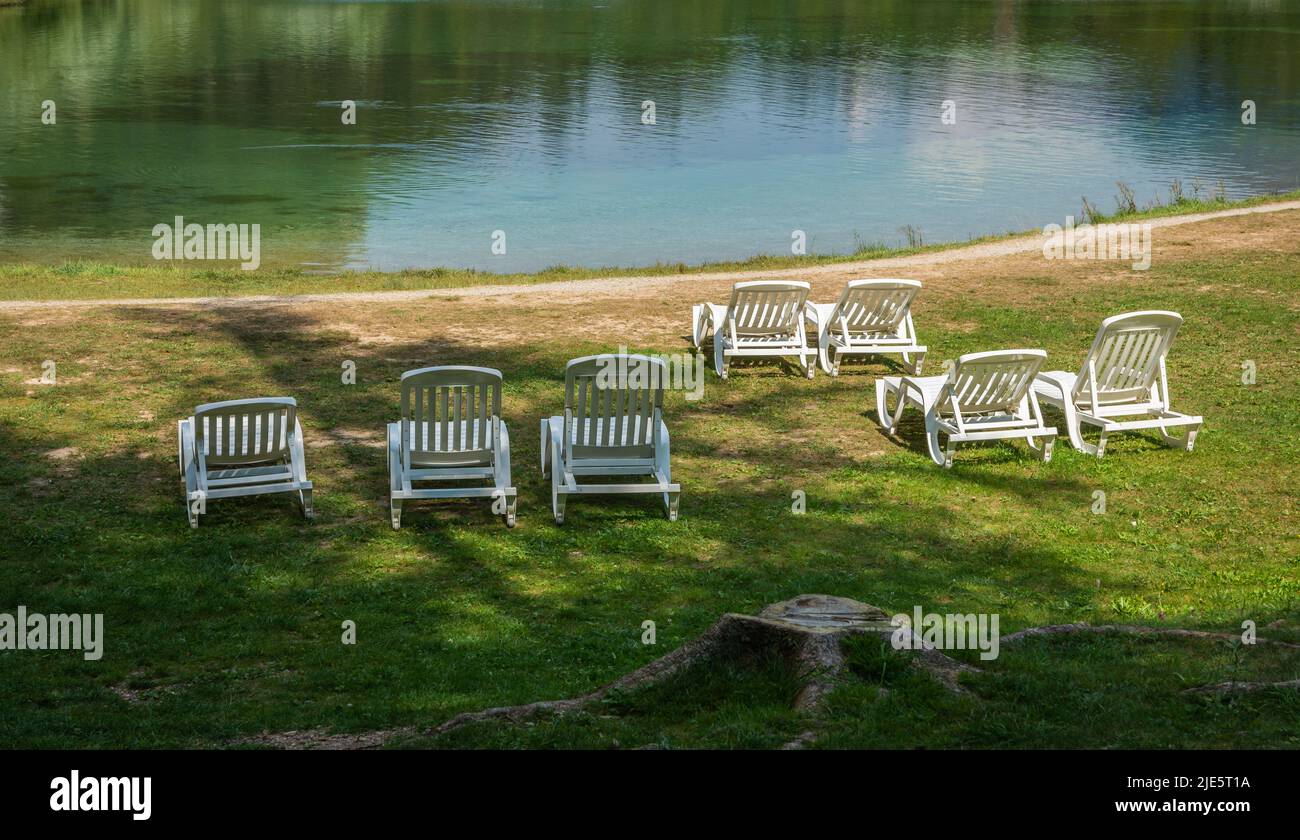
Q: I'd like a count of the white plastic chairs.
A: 7